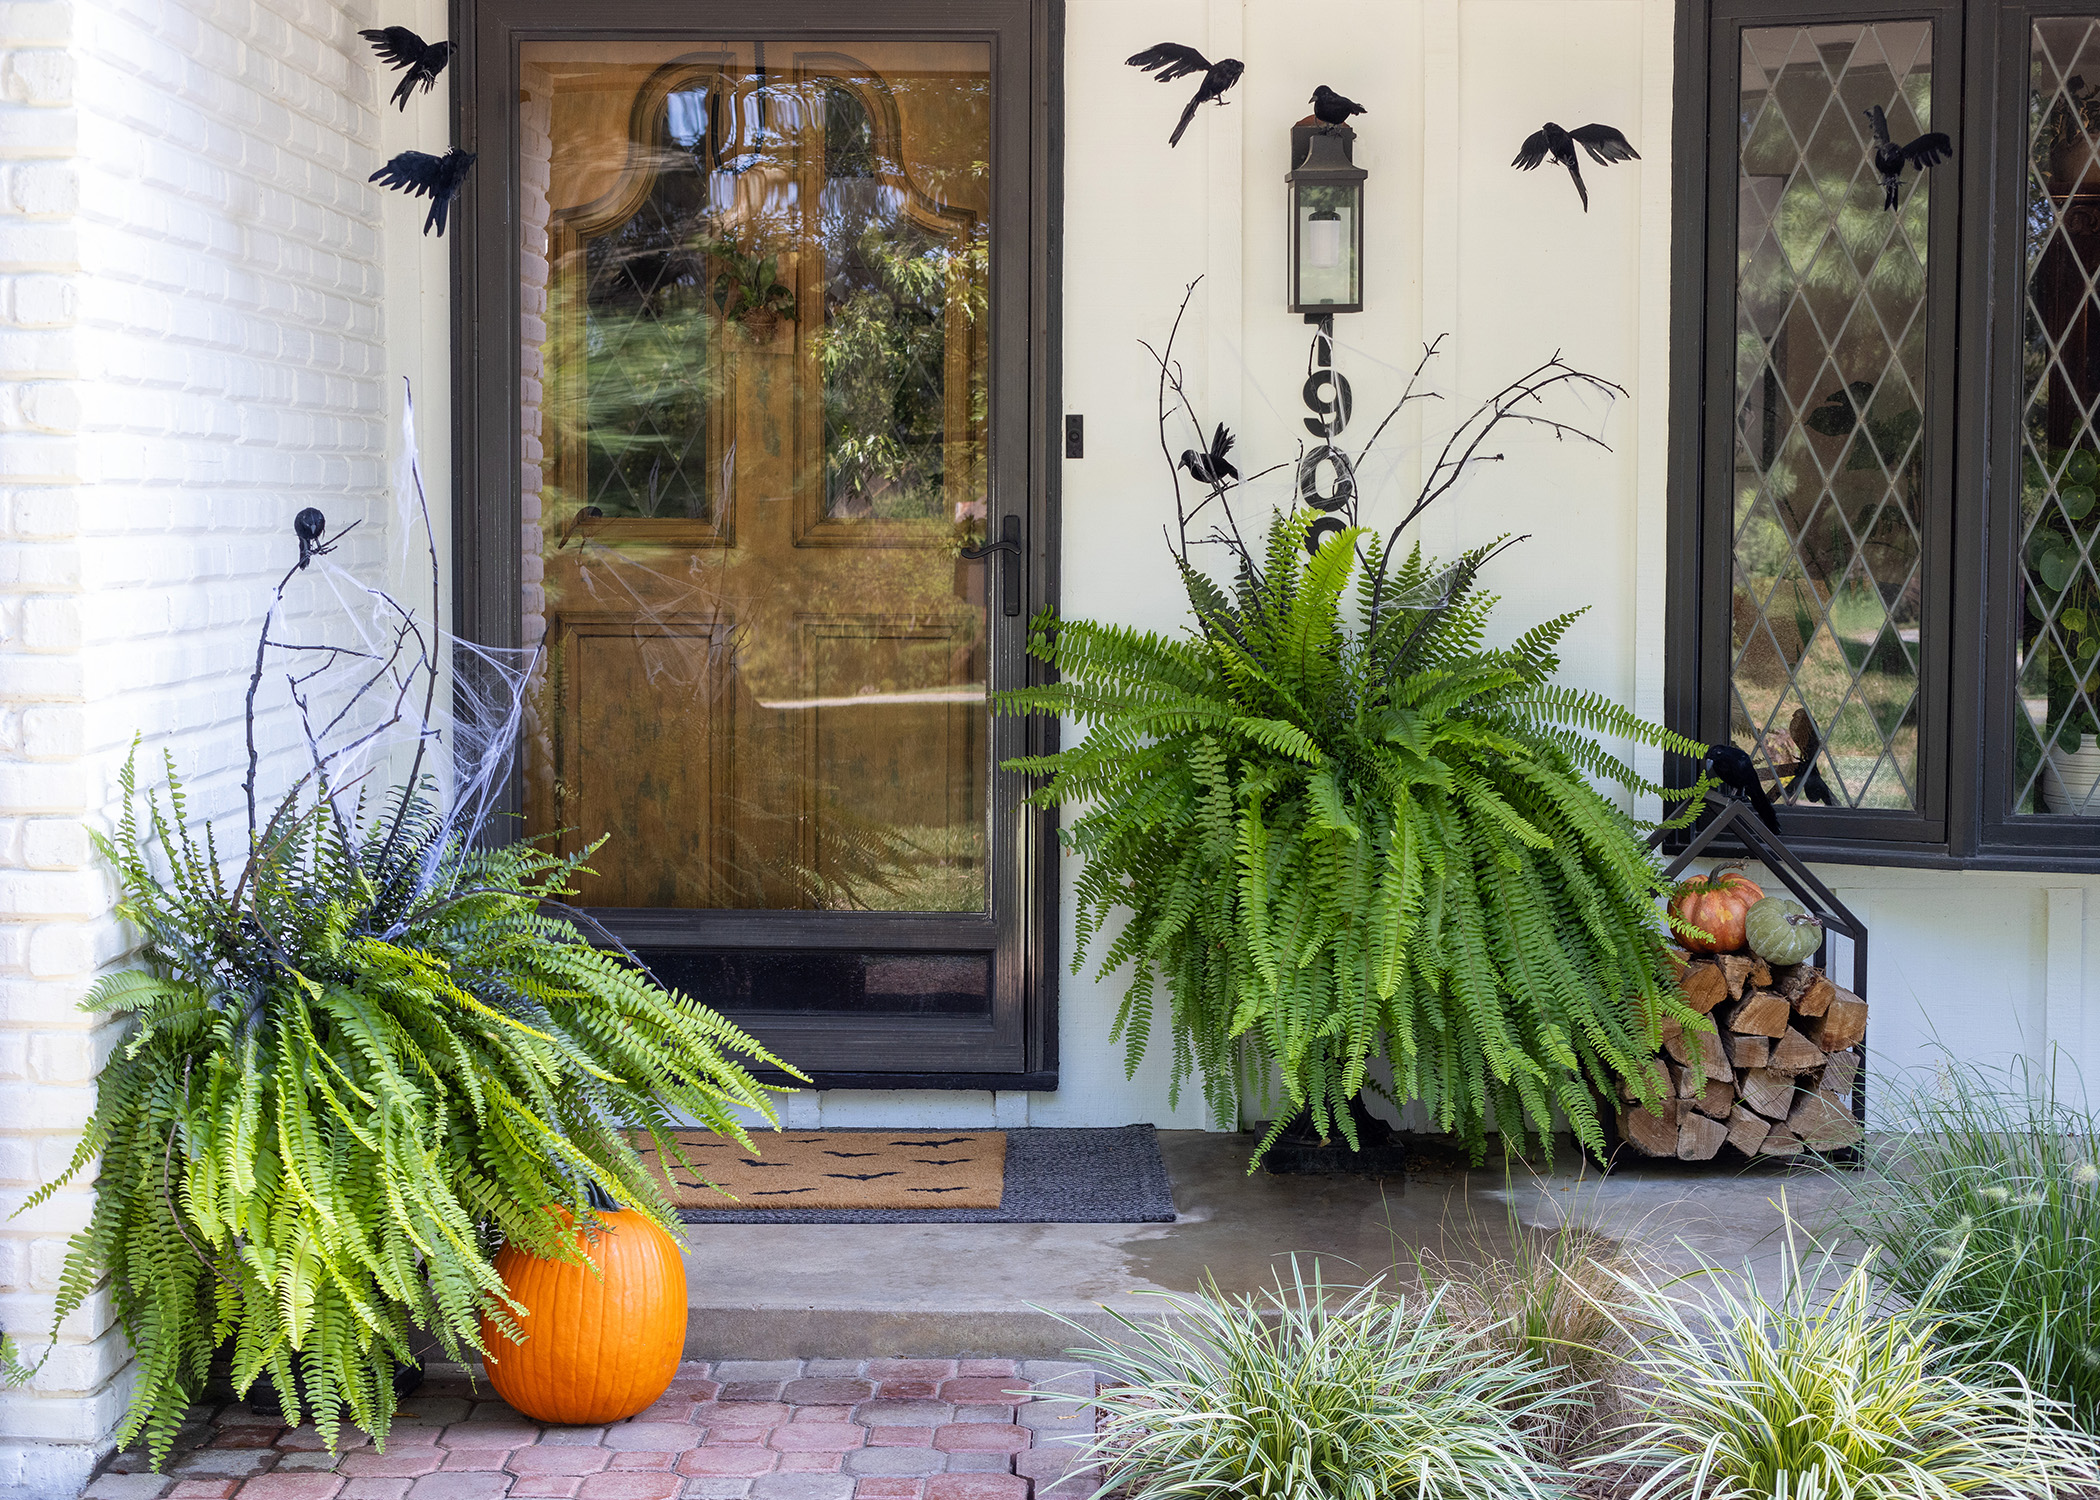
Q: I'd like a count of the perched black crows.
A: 4